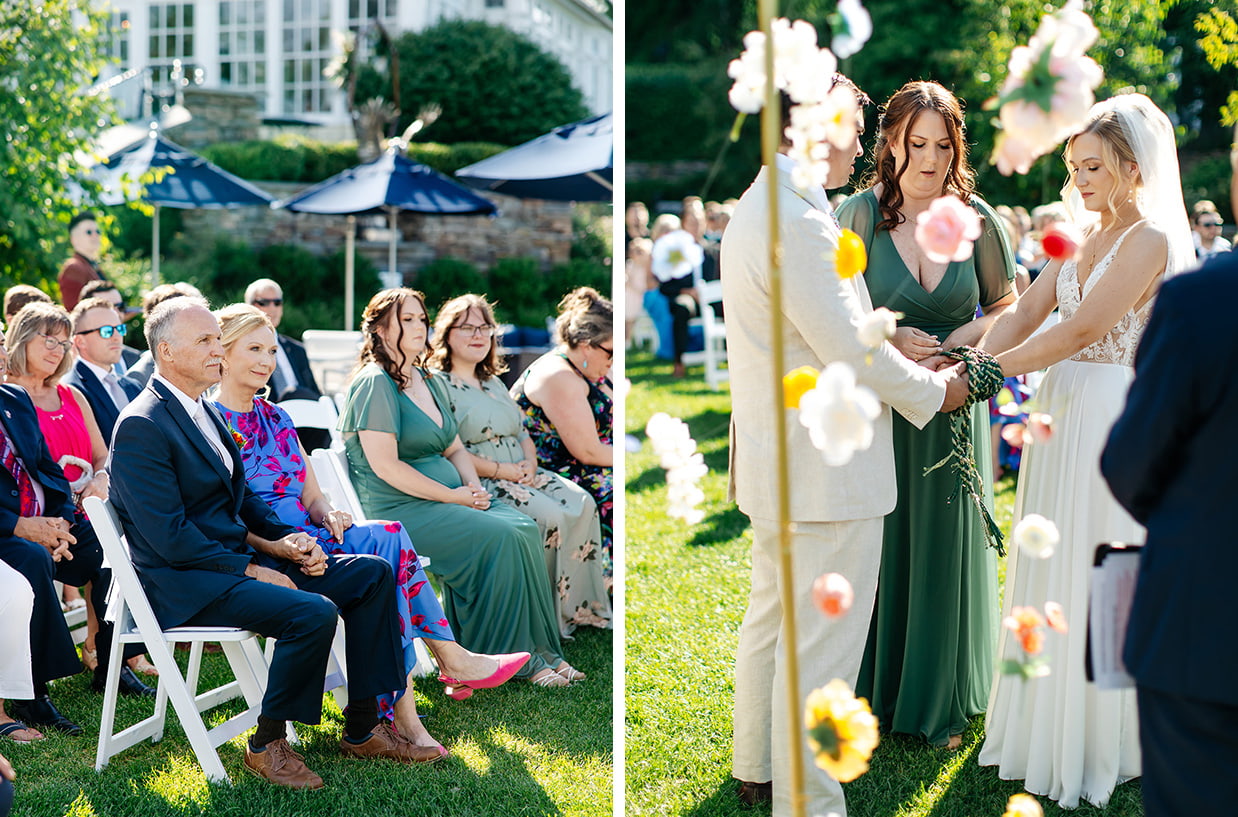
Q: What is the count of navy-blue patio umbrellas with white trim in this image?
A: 3